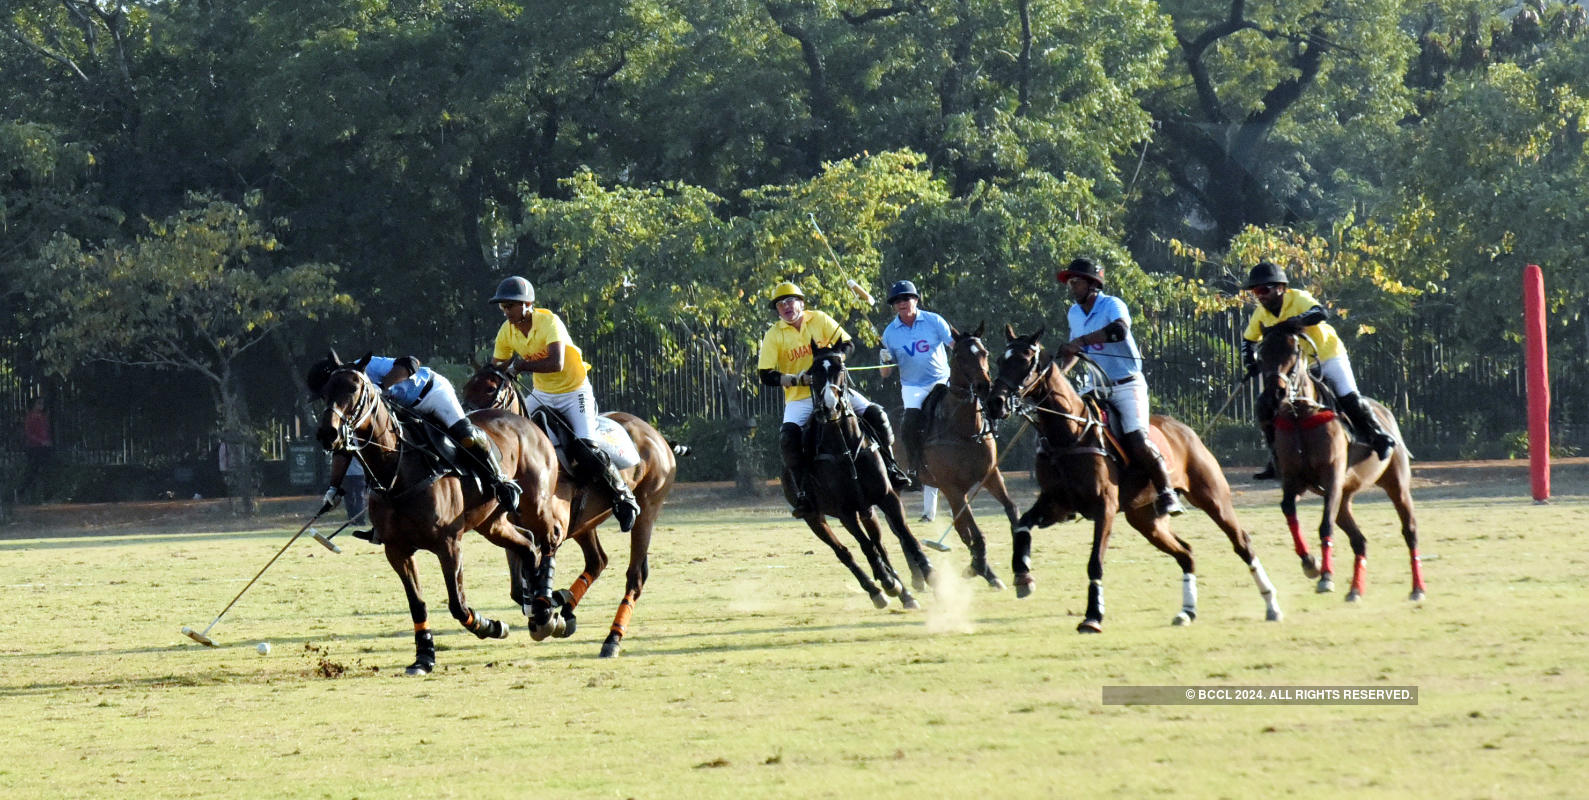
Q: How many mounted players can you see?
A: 6